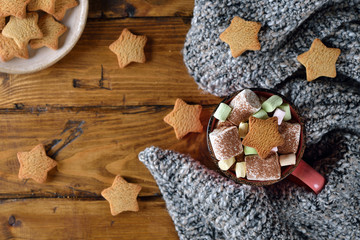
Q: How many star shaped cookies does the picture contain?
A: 13